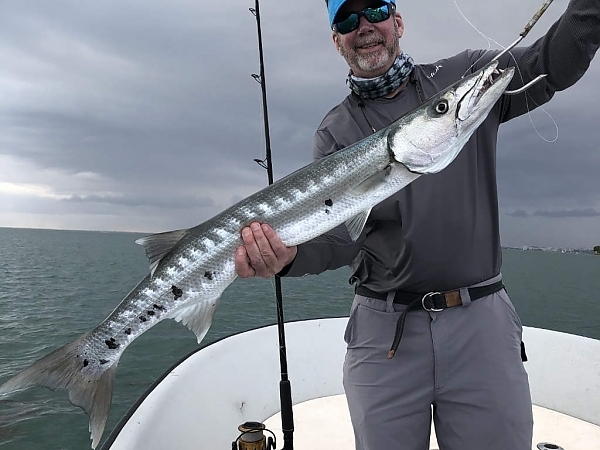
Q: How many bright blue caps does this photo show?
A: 1